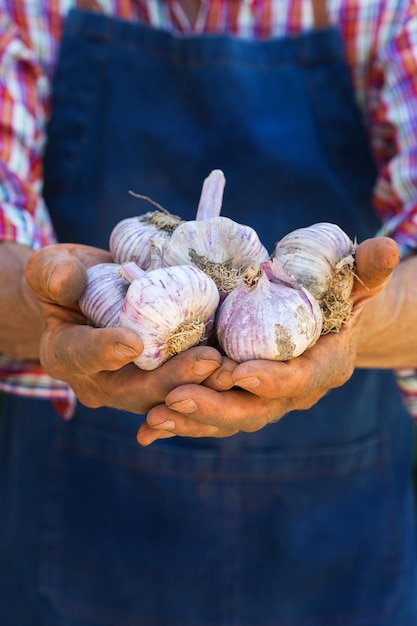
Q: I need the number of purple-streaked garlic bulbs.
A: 6